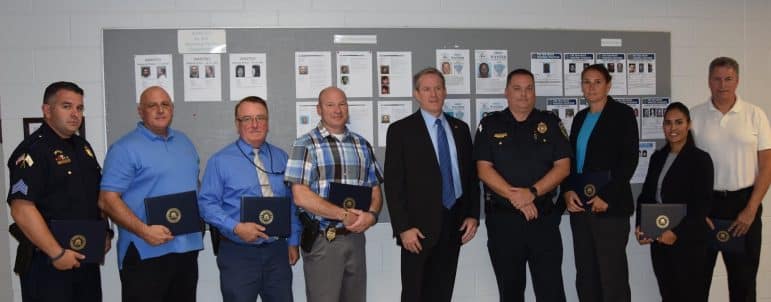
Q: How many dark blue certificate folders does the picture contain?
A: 7